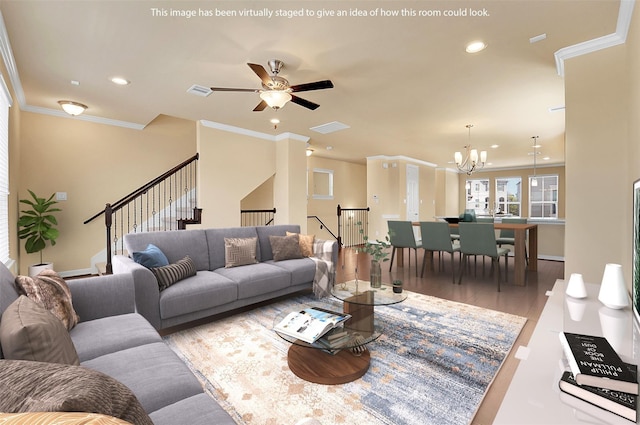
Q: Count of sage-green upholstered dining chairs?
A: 6